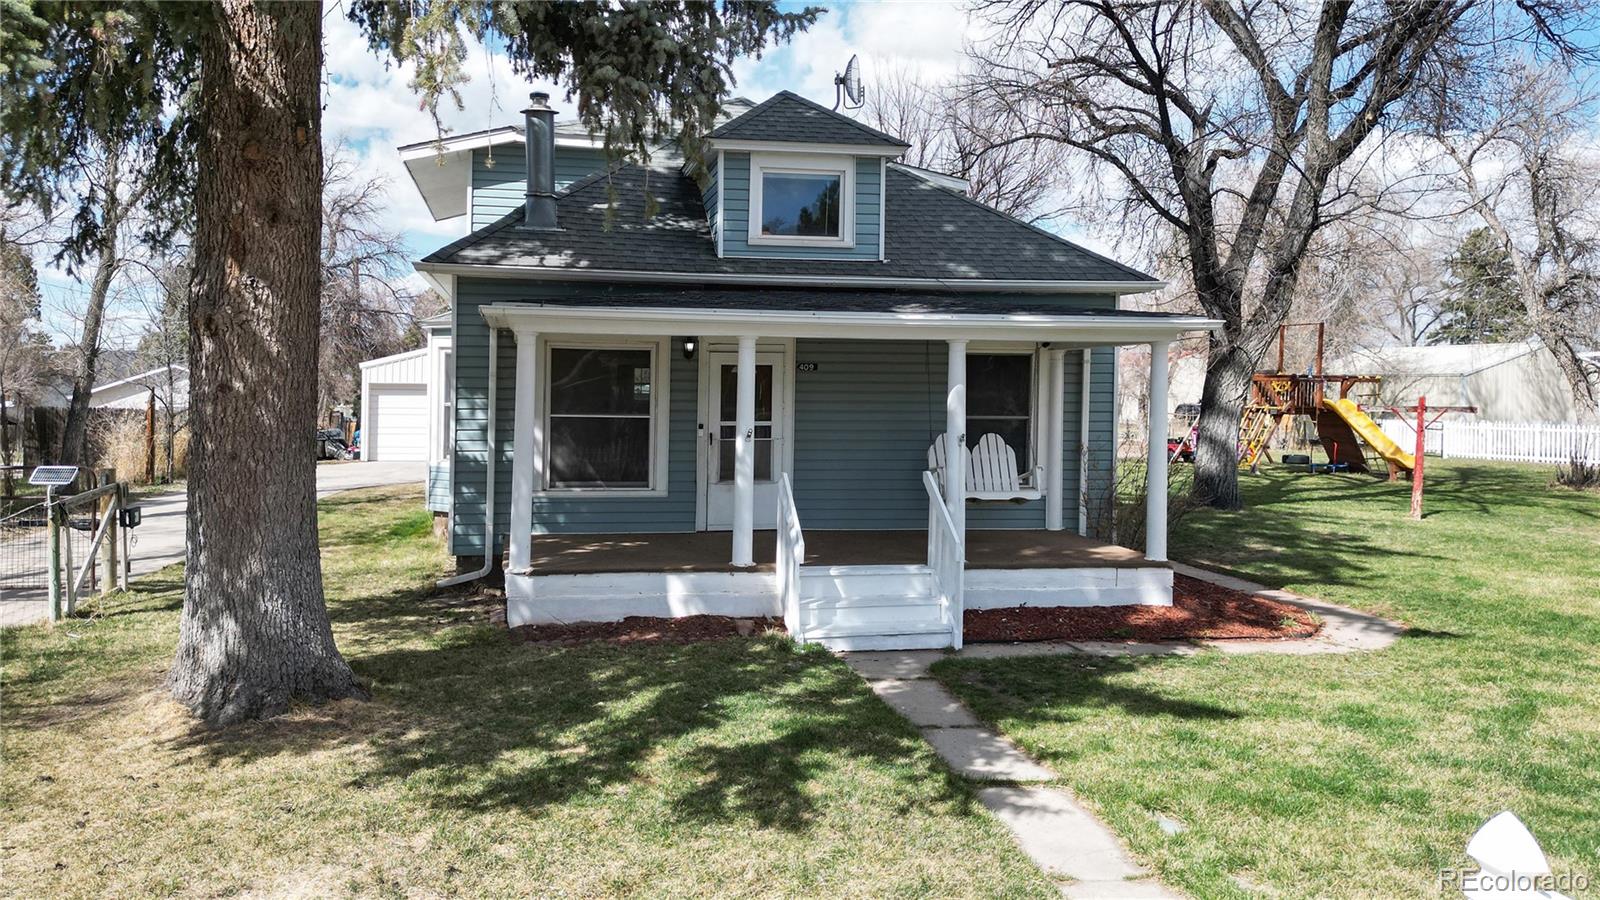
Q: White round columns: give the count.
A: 5